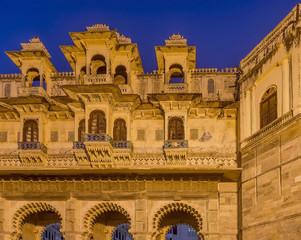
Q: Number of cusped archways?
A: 3